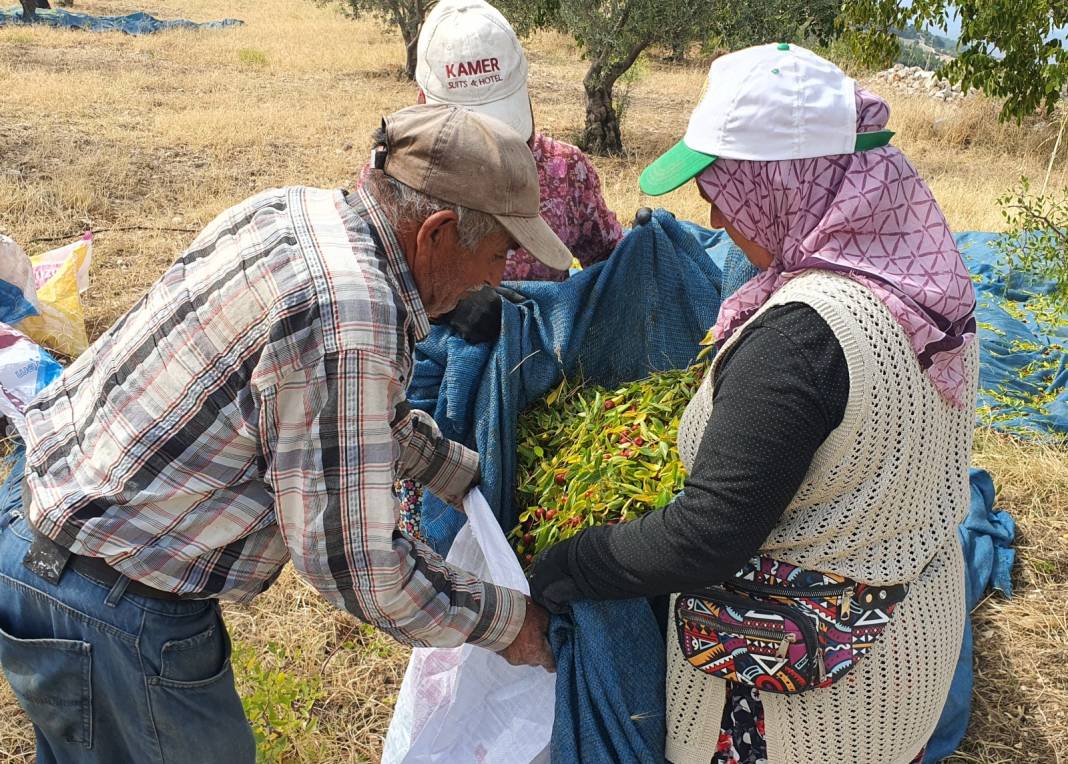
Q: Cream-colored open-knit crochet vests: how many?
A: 1